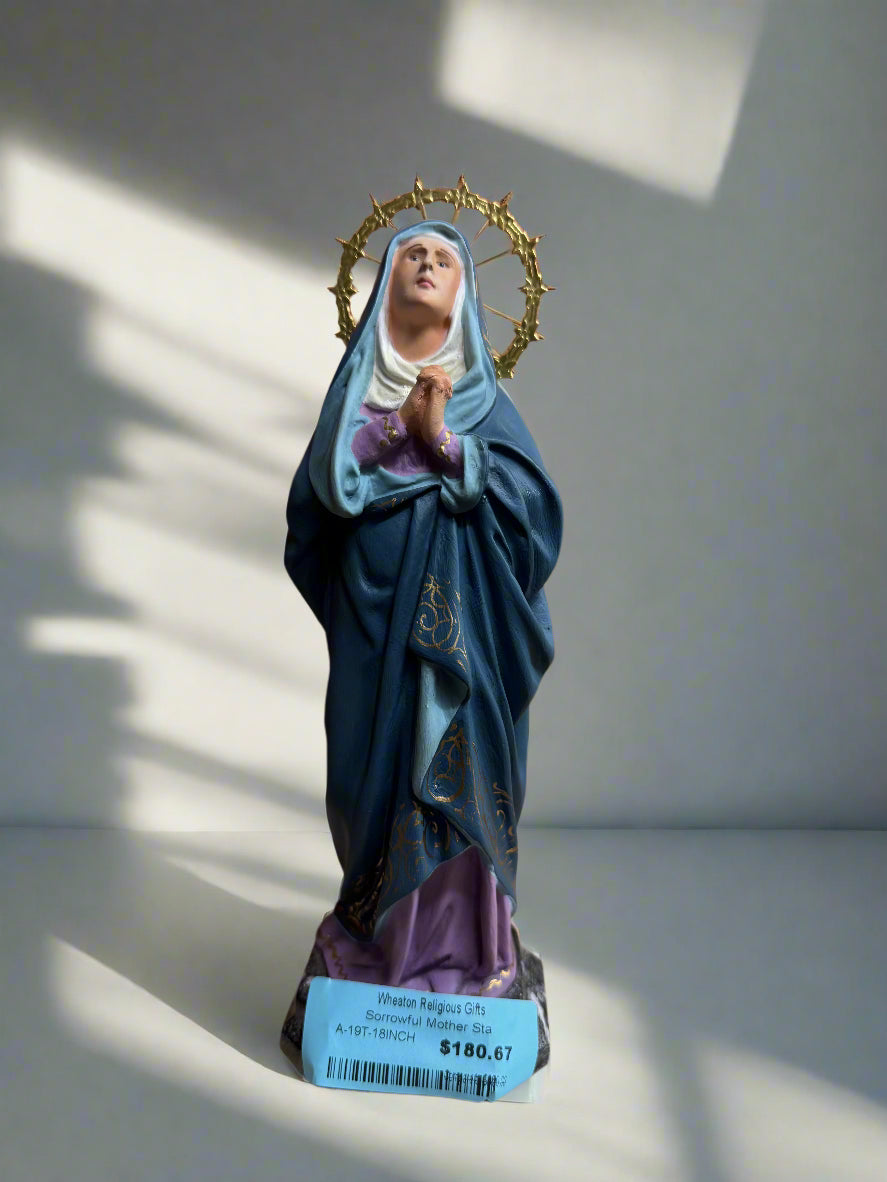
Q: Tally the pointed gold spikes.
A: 11